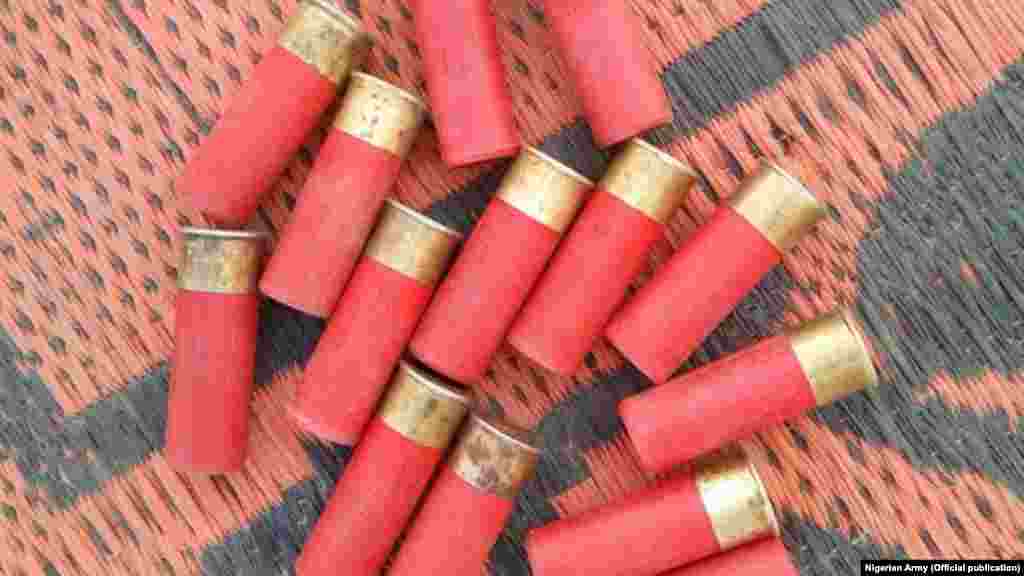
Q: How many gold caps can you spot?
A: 11